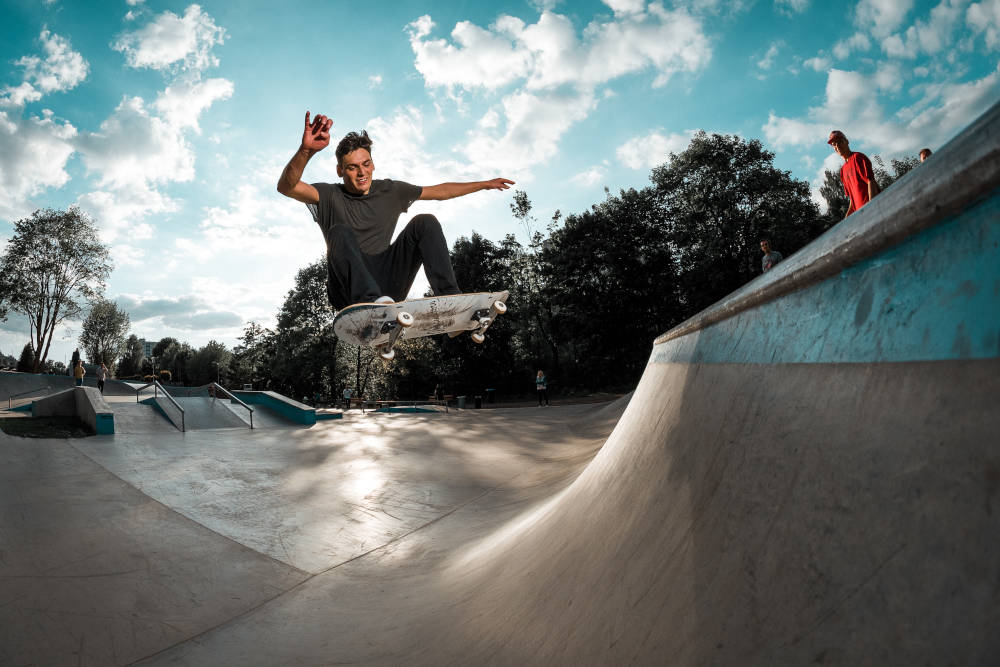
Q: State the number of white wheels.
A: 4